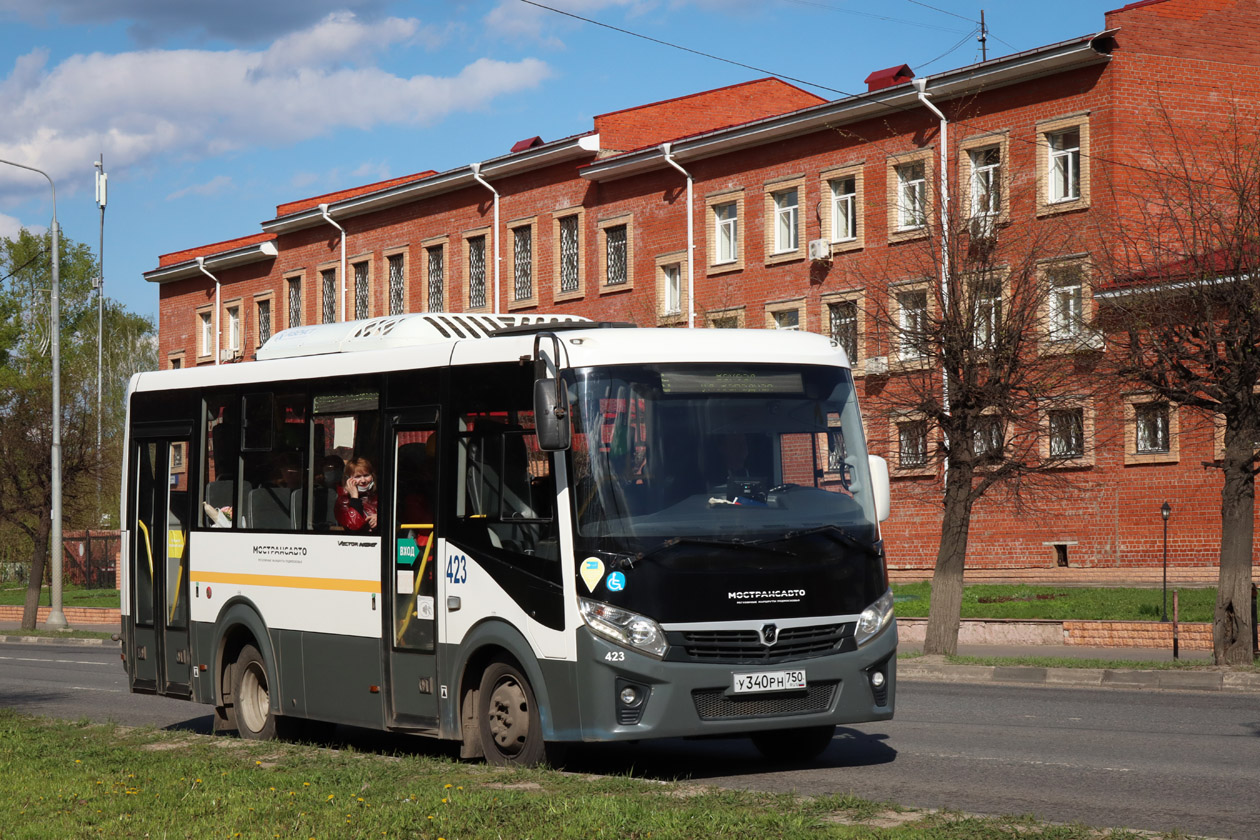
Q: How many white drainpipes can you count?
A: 5